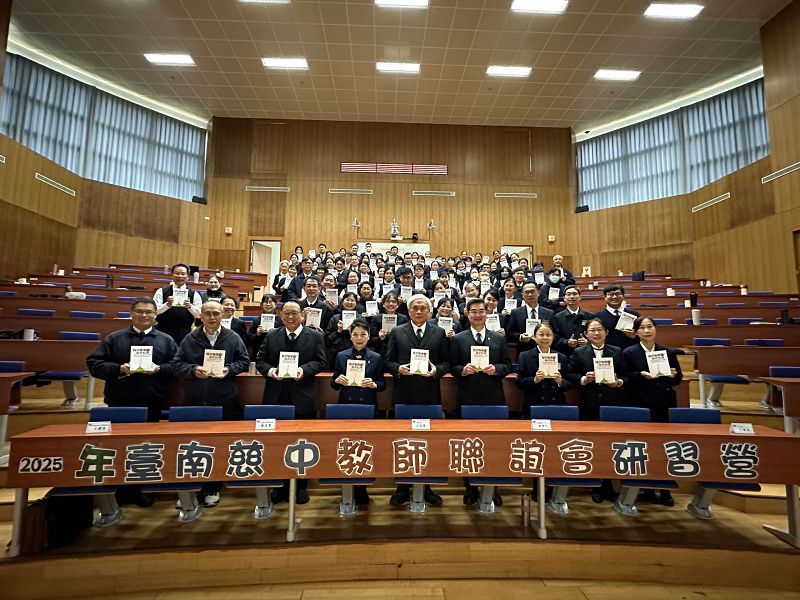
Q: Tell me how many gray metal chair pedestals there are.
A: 12